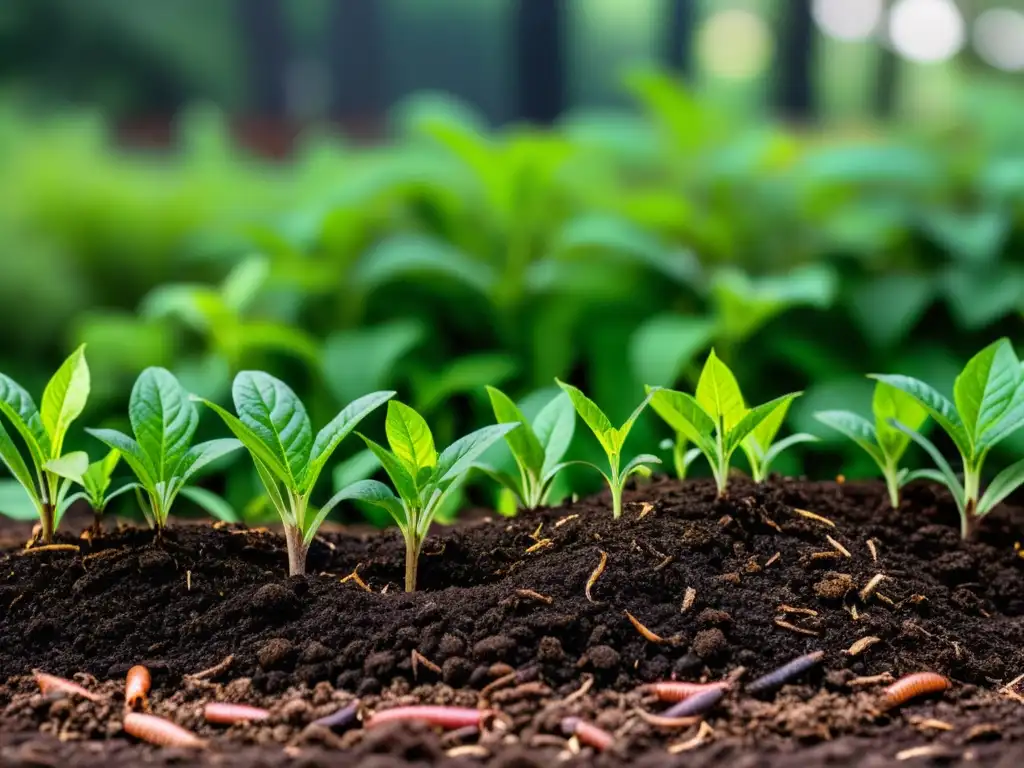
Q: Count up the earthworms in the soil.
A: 11